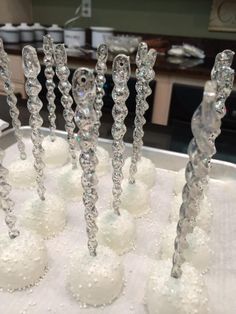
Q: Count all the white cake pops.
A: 14